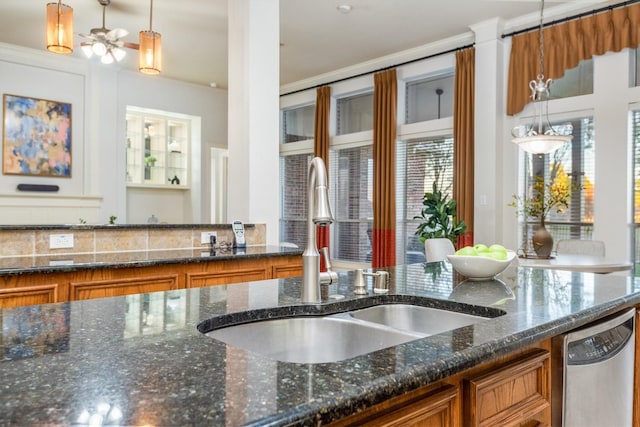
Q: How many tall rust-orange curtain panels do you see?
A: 3